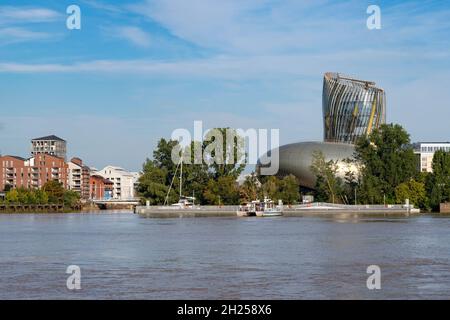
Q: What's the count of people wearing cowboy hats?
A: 0